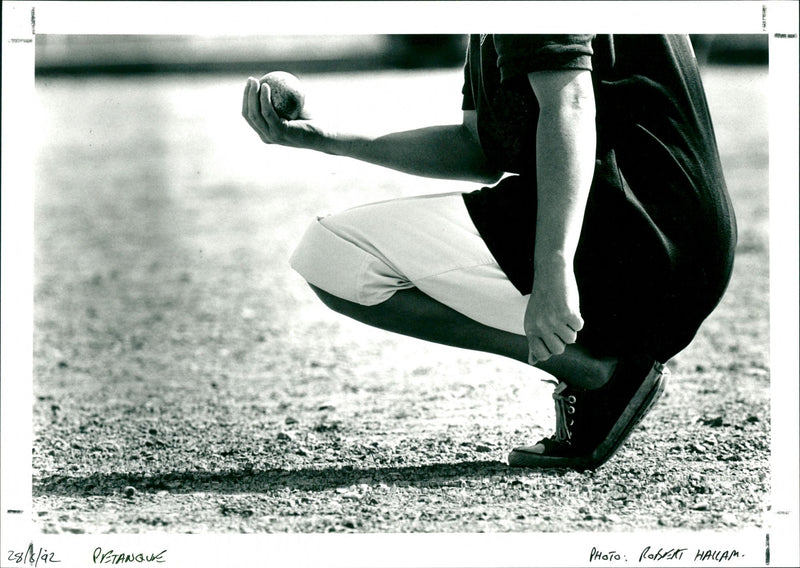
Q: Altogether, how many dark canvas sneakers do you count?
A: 1